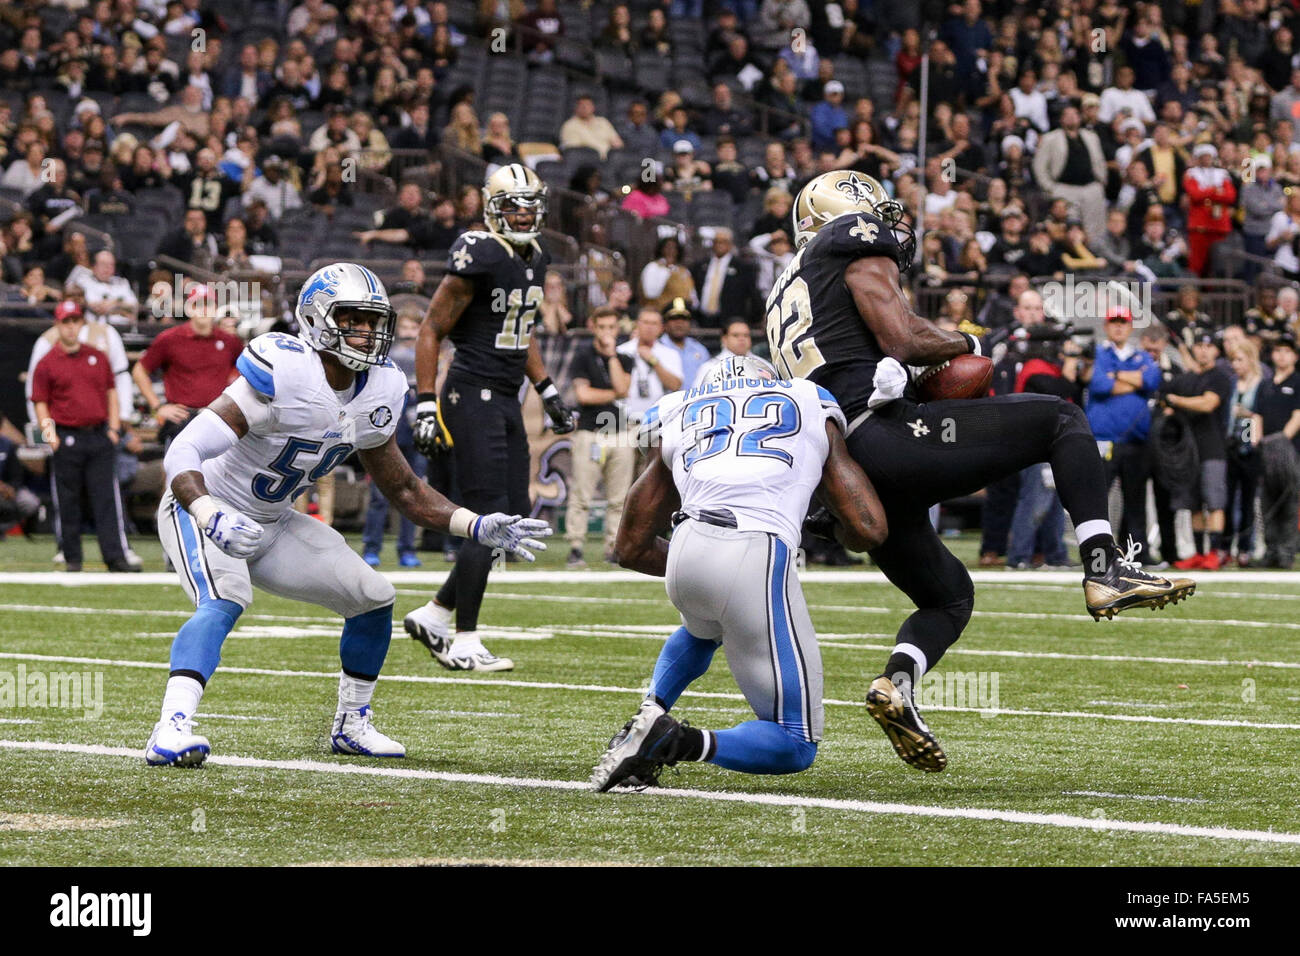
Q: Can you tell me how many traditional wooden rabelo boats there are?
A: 0